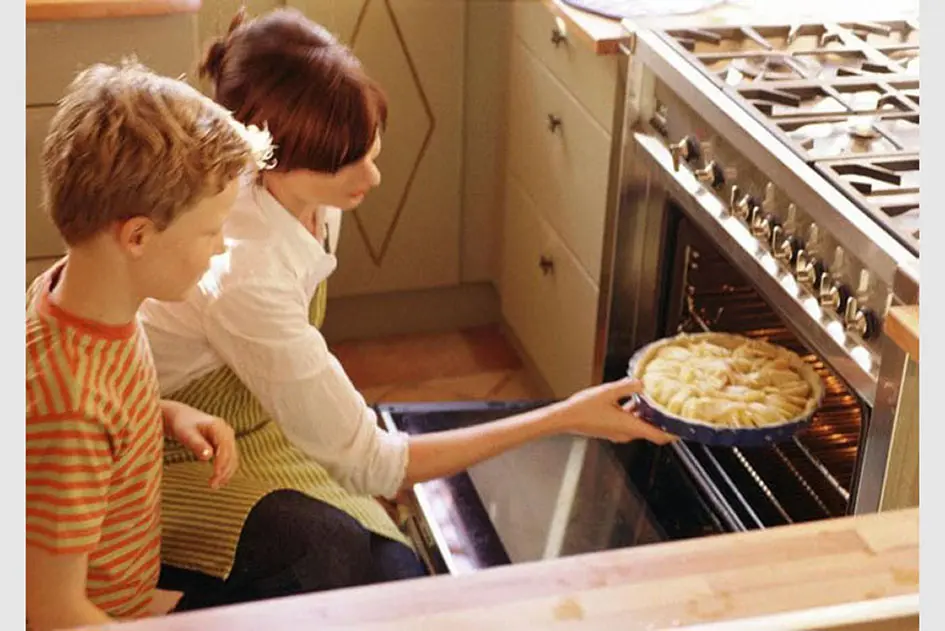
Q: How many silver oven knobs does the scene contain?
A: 8